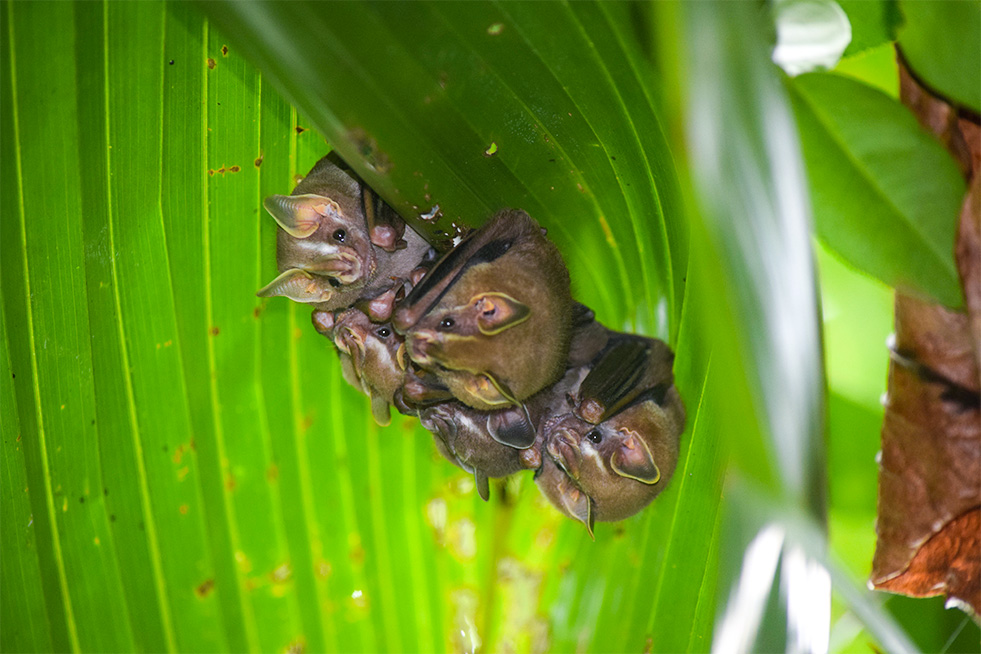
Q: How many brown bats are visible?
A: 5